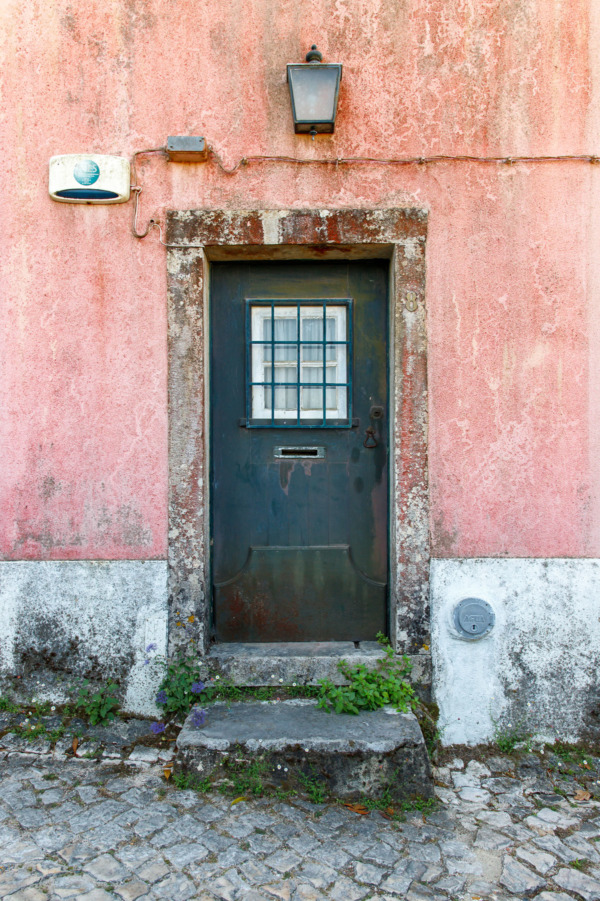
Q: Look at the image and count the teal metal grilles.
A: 1